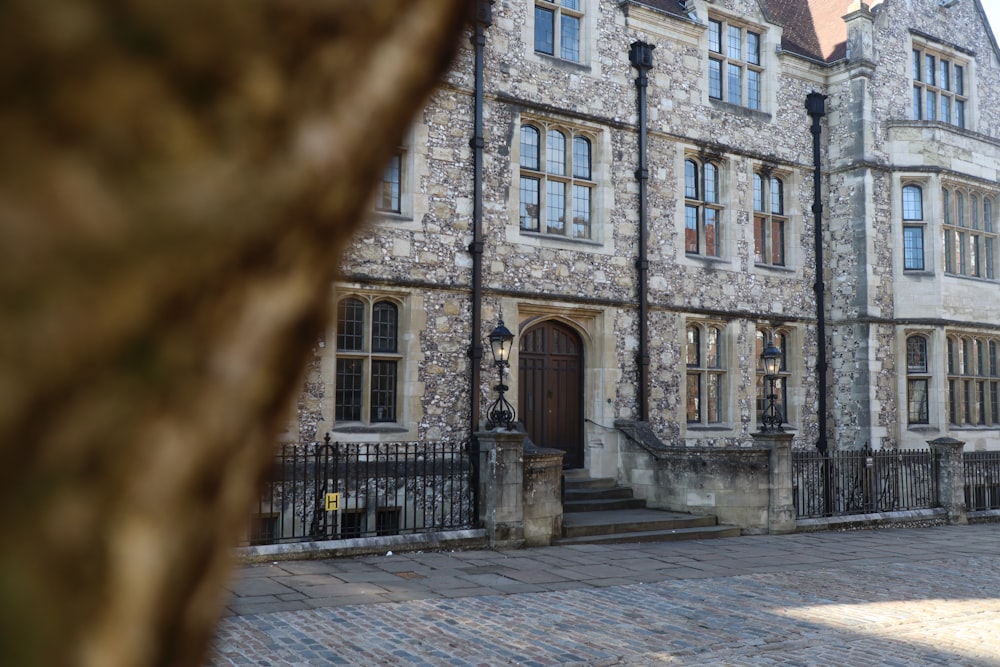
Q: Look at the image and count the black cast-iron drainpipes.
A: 3